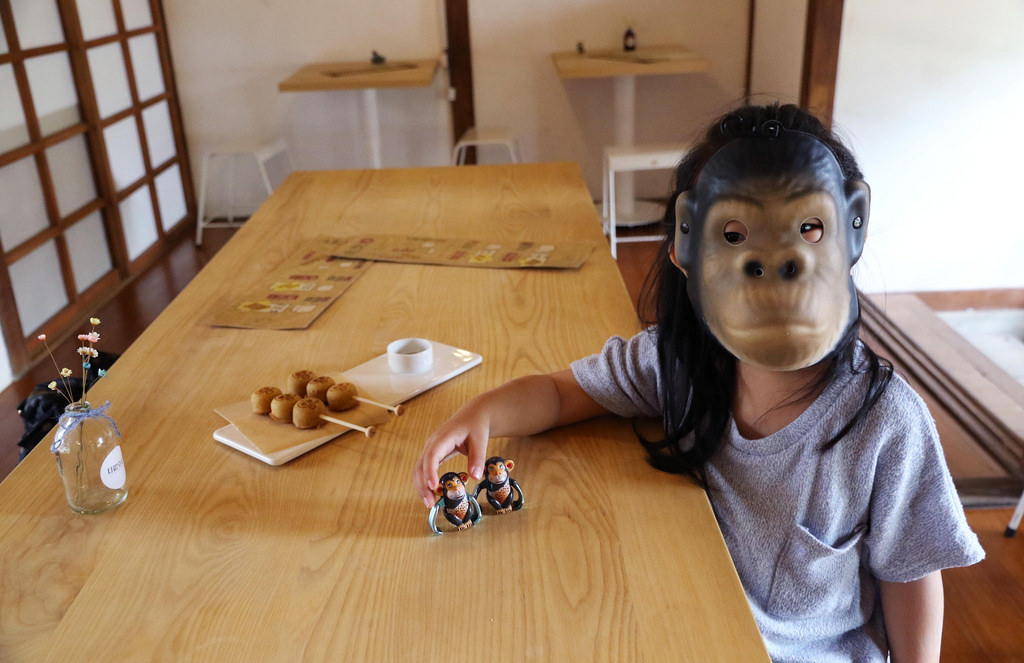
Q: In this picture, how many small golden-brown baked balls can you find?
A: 6